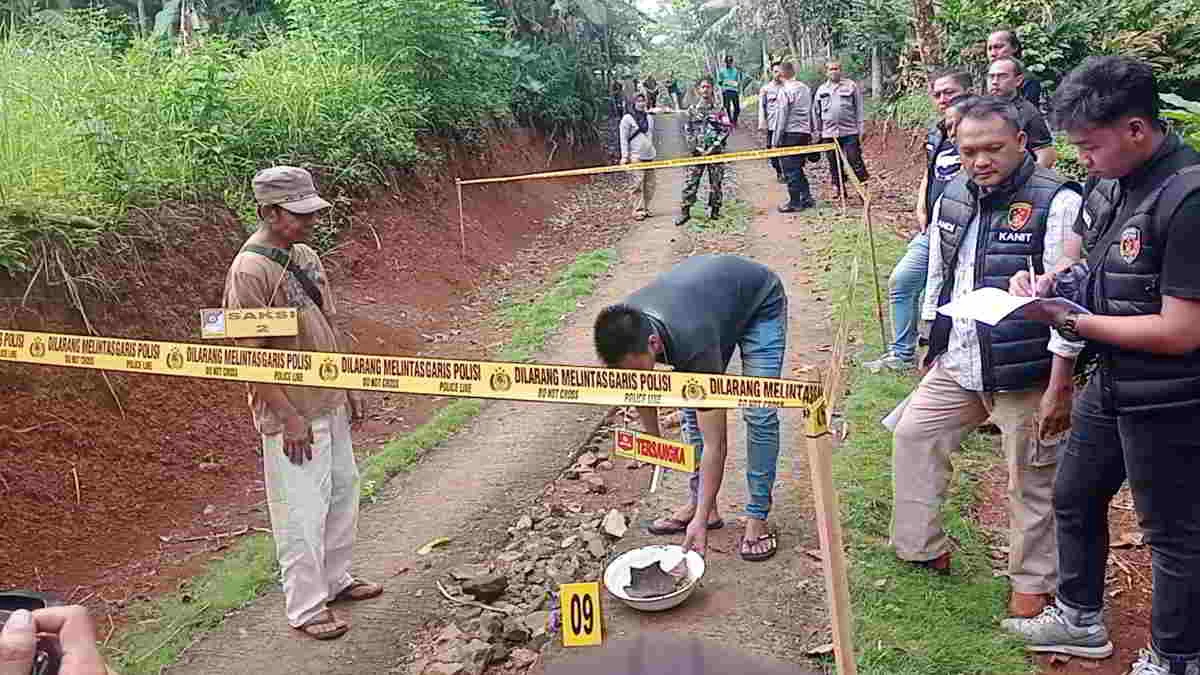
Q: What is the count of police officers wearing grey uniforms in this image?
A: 3